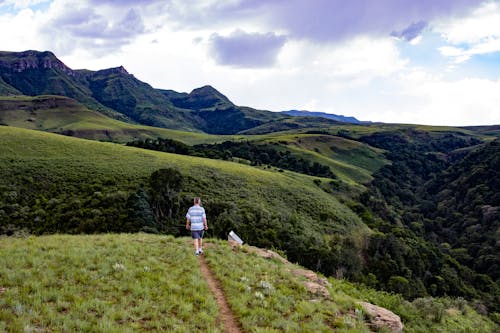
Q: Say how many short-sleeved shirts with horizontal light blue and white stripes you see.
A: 1